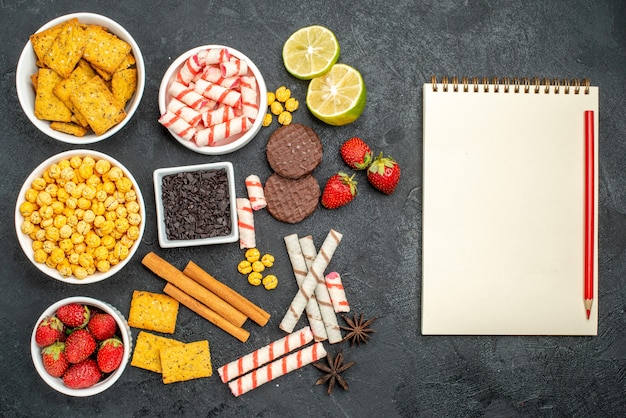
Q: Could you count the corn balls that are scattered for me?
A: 12